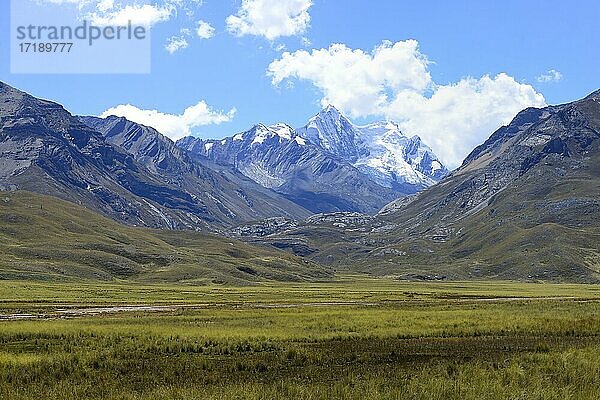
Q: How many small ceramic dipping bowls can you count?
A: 0